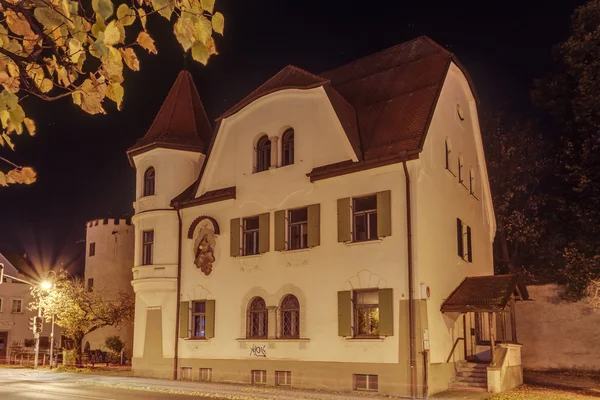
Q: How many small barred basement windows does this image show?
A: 5